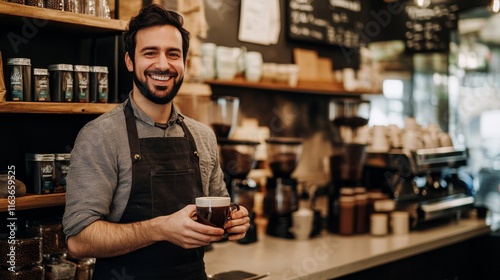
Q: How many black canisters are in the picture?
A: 7